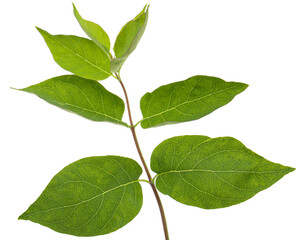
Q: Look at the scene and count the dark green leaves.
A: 4